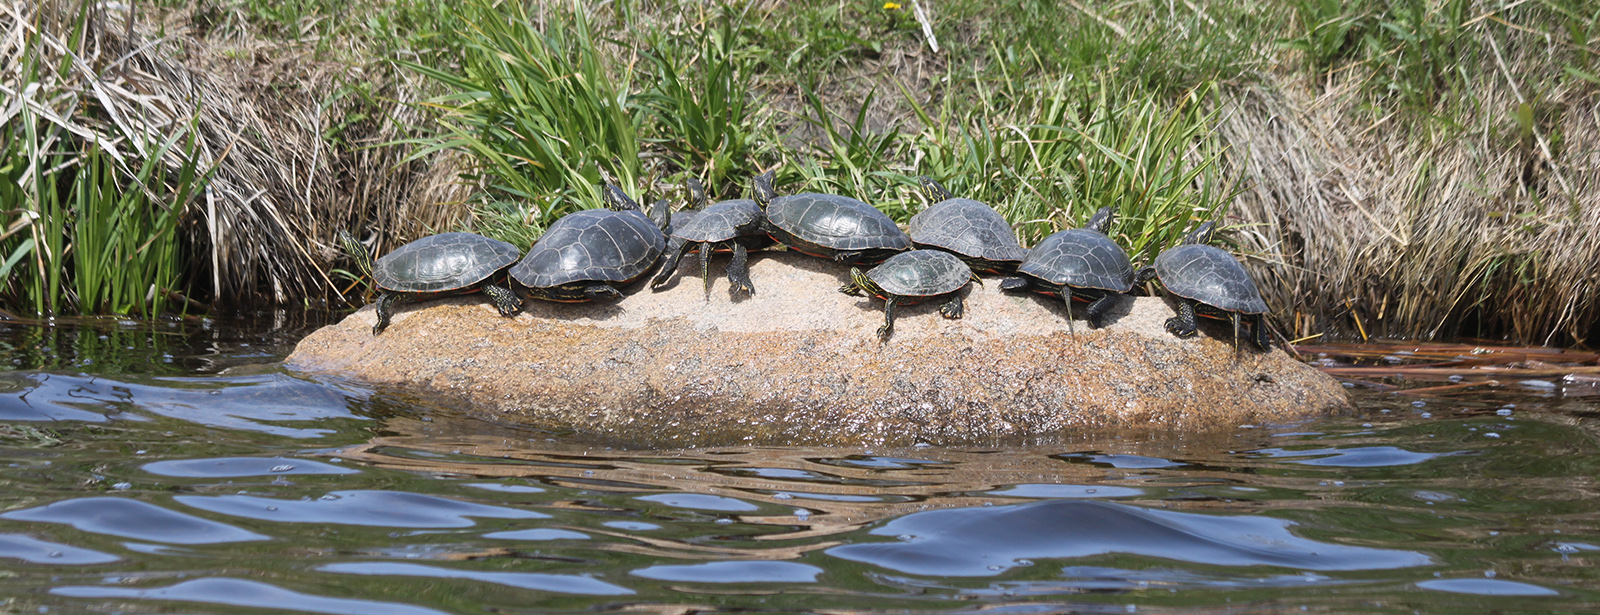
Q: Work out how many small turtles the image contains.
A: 1